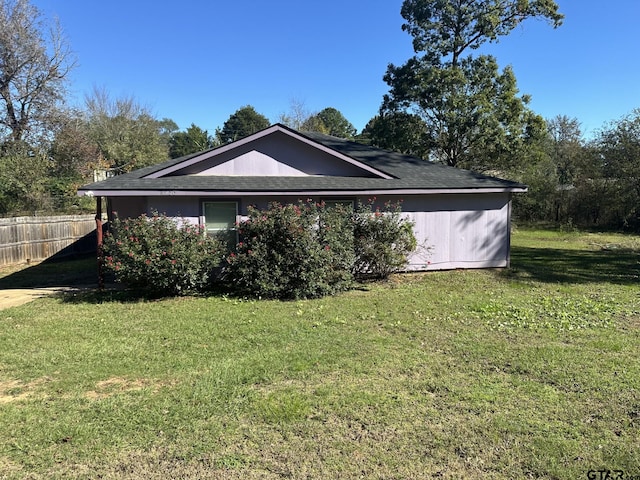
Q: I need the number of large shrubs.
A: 3